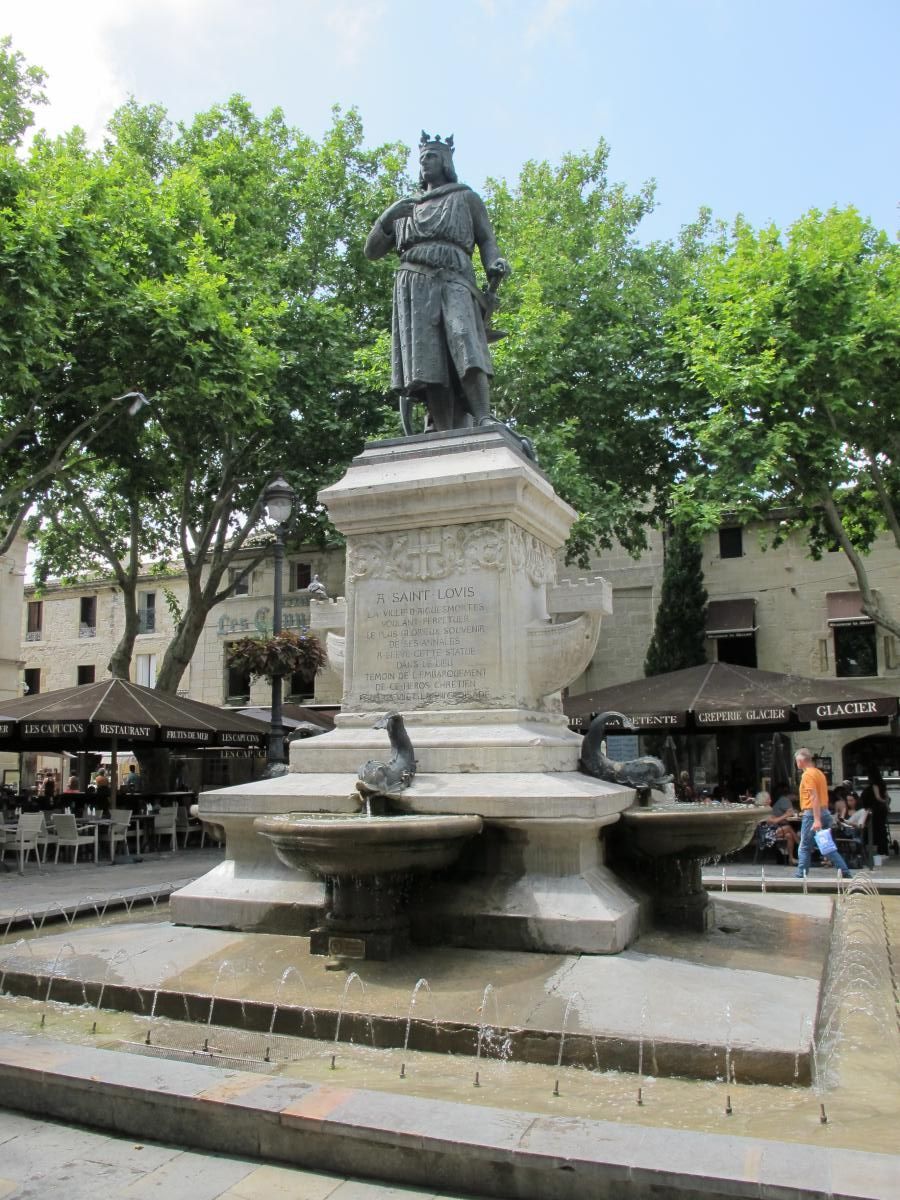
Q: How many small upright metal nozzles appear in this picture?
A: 12